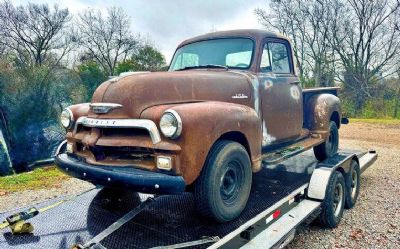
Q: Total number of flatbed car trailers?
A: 1